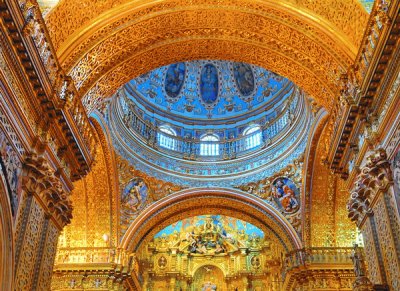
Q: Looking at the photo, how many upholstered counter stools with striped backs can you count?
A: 0